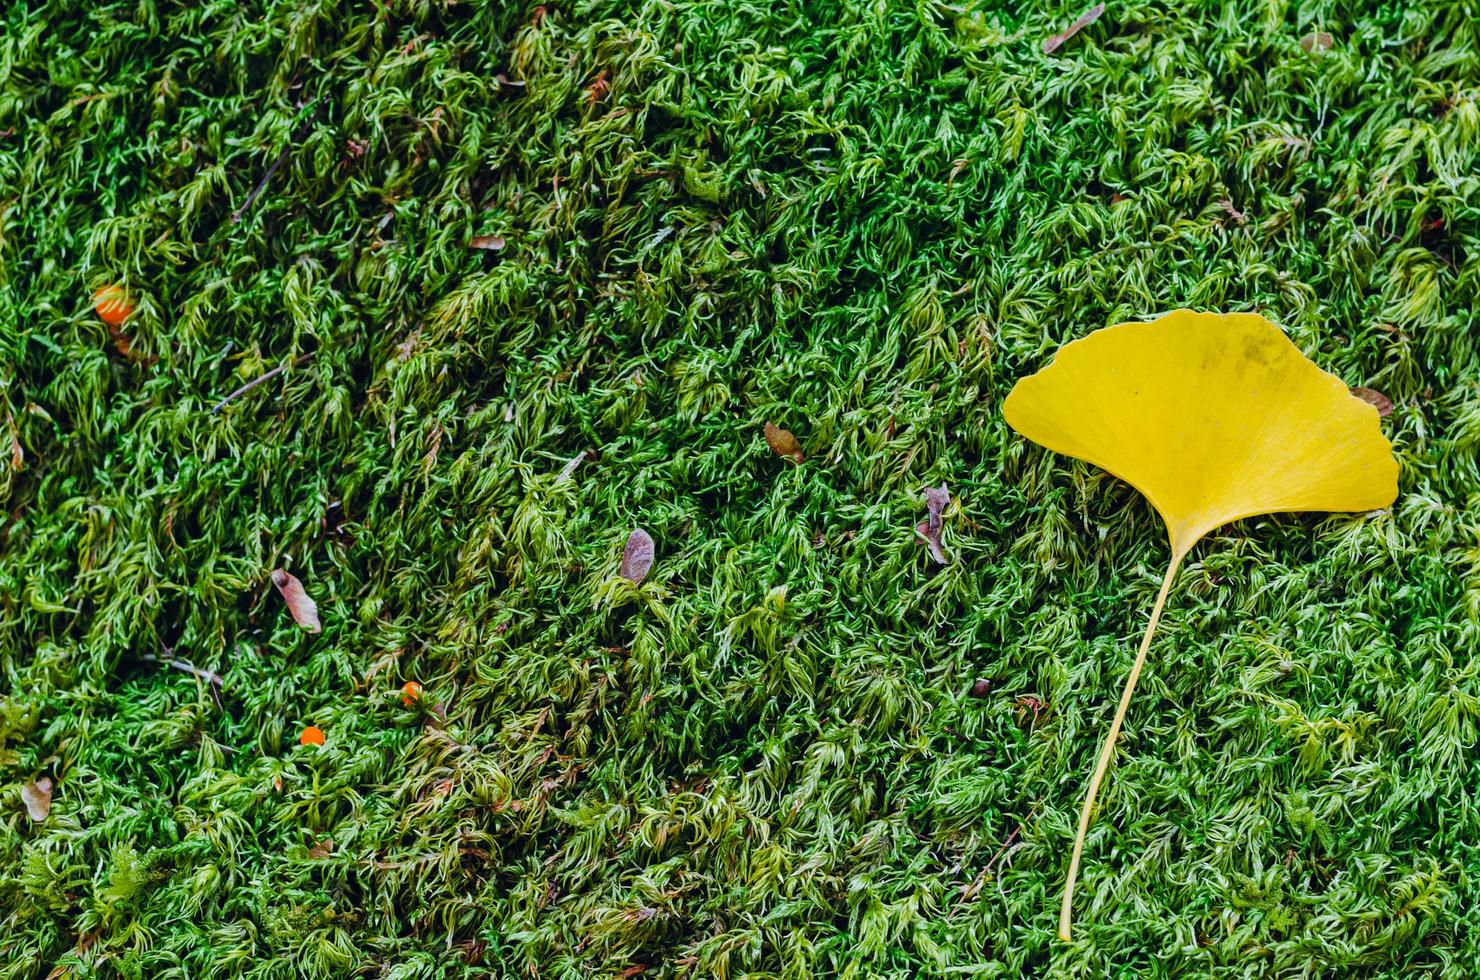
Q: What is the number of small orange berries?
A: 3